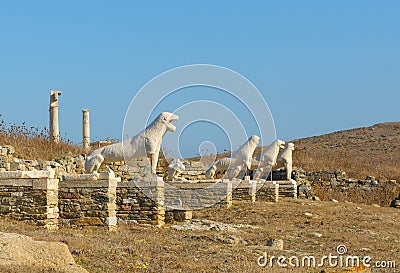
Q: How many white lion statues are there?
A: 4